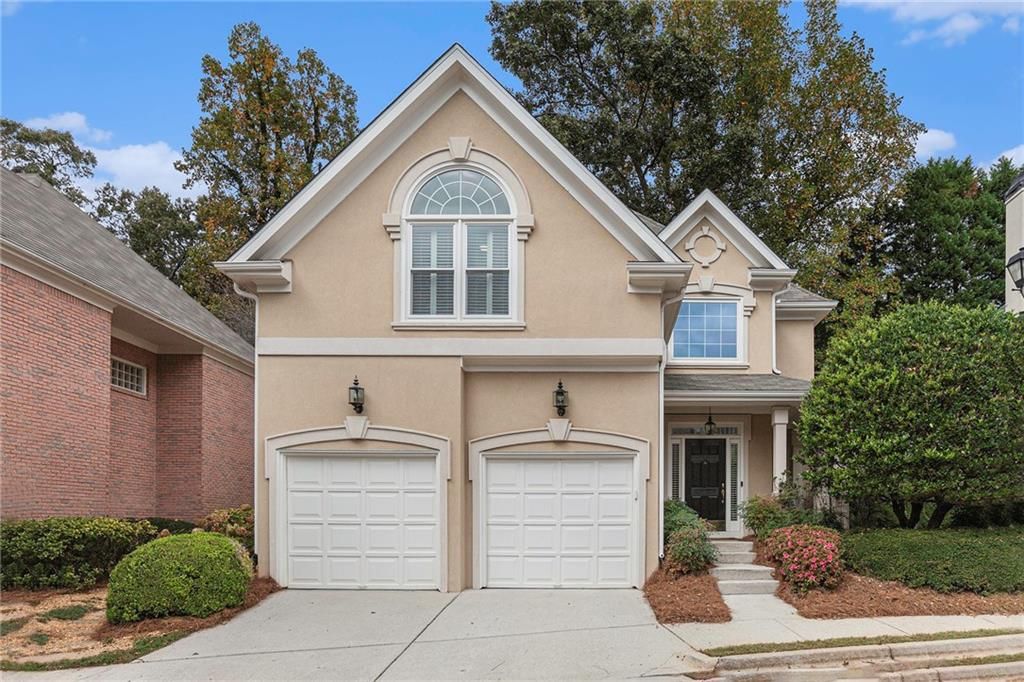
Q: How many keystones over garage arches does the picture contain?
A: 2